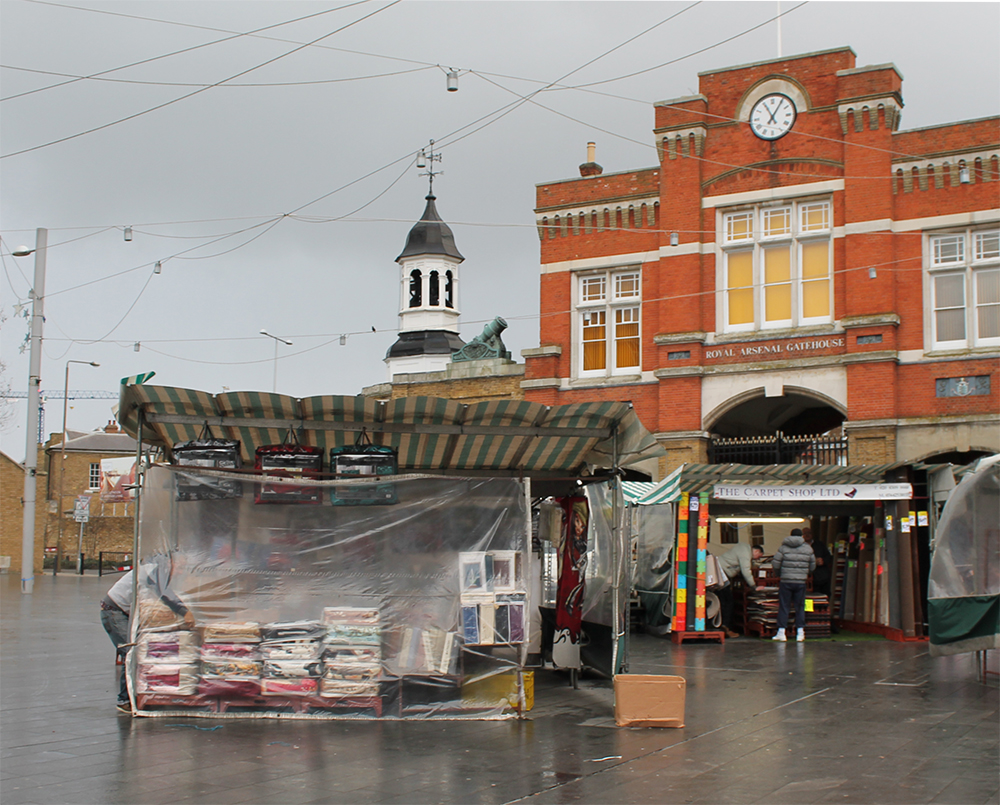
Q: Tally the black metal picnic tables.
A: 0